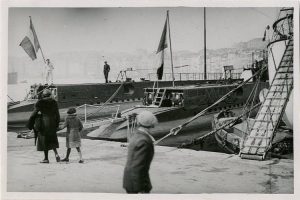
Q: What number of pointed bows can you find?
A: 2